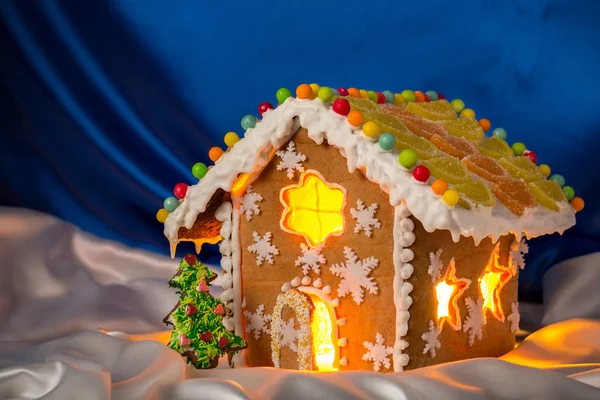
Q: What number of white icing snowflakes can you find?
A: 14